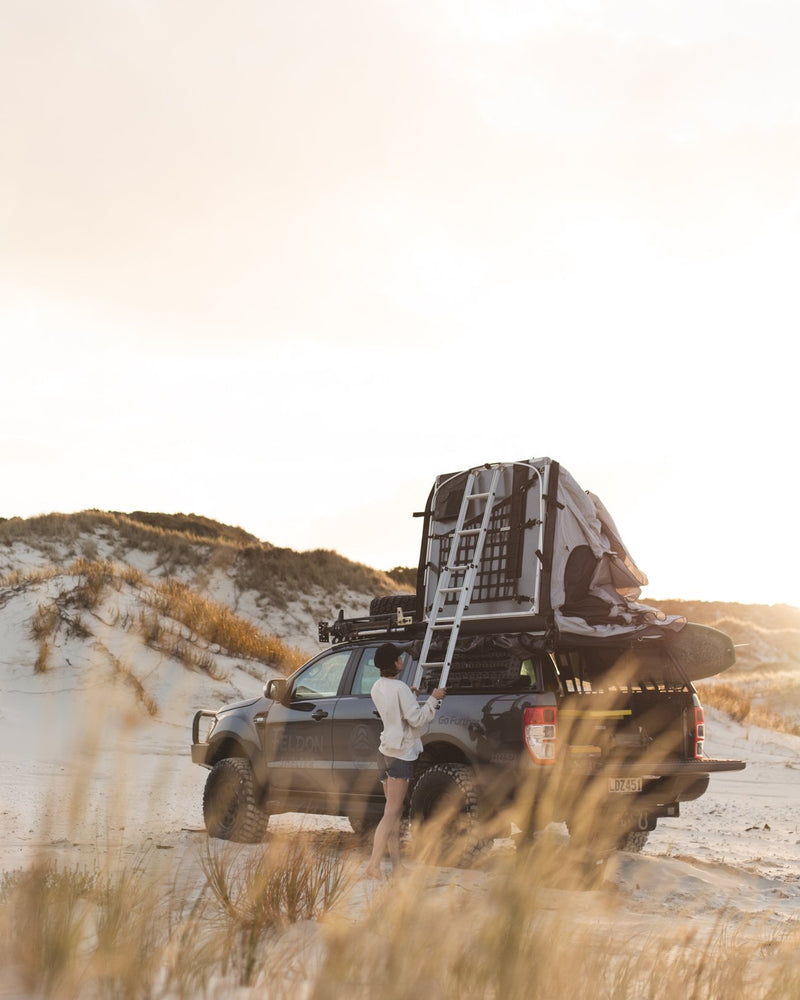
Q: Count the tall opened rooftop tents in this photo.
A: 1